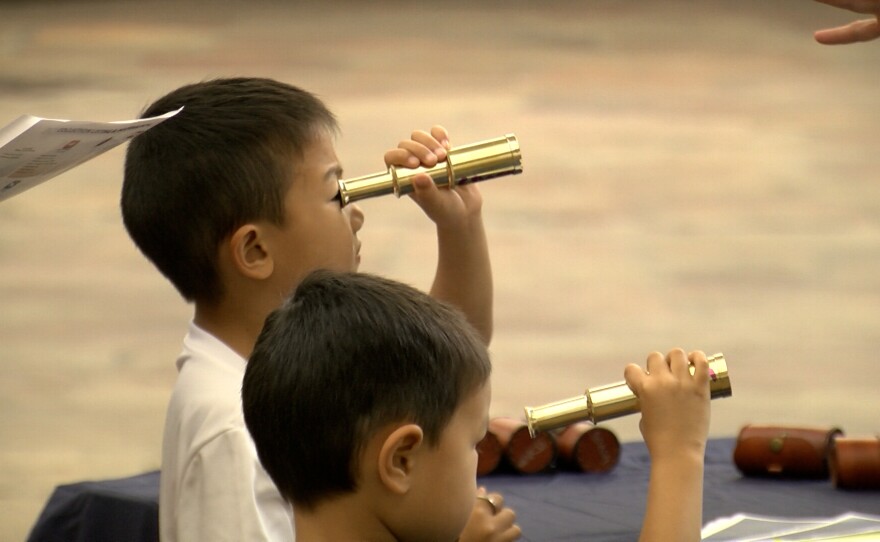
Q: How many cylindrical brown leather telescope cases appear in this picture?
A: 5